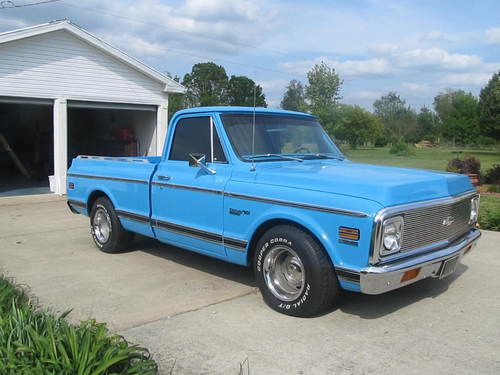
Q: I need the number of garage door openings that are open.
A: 2